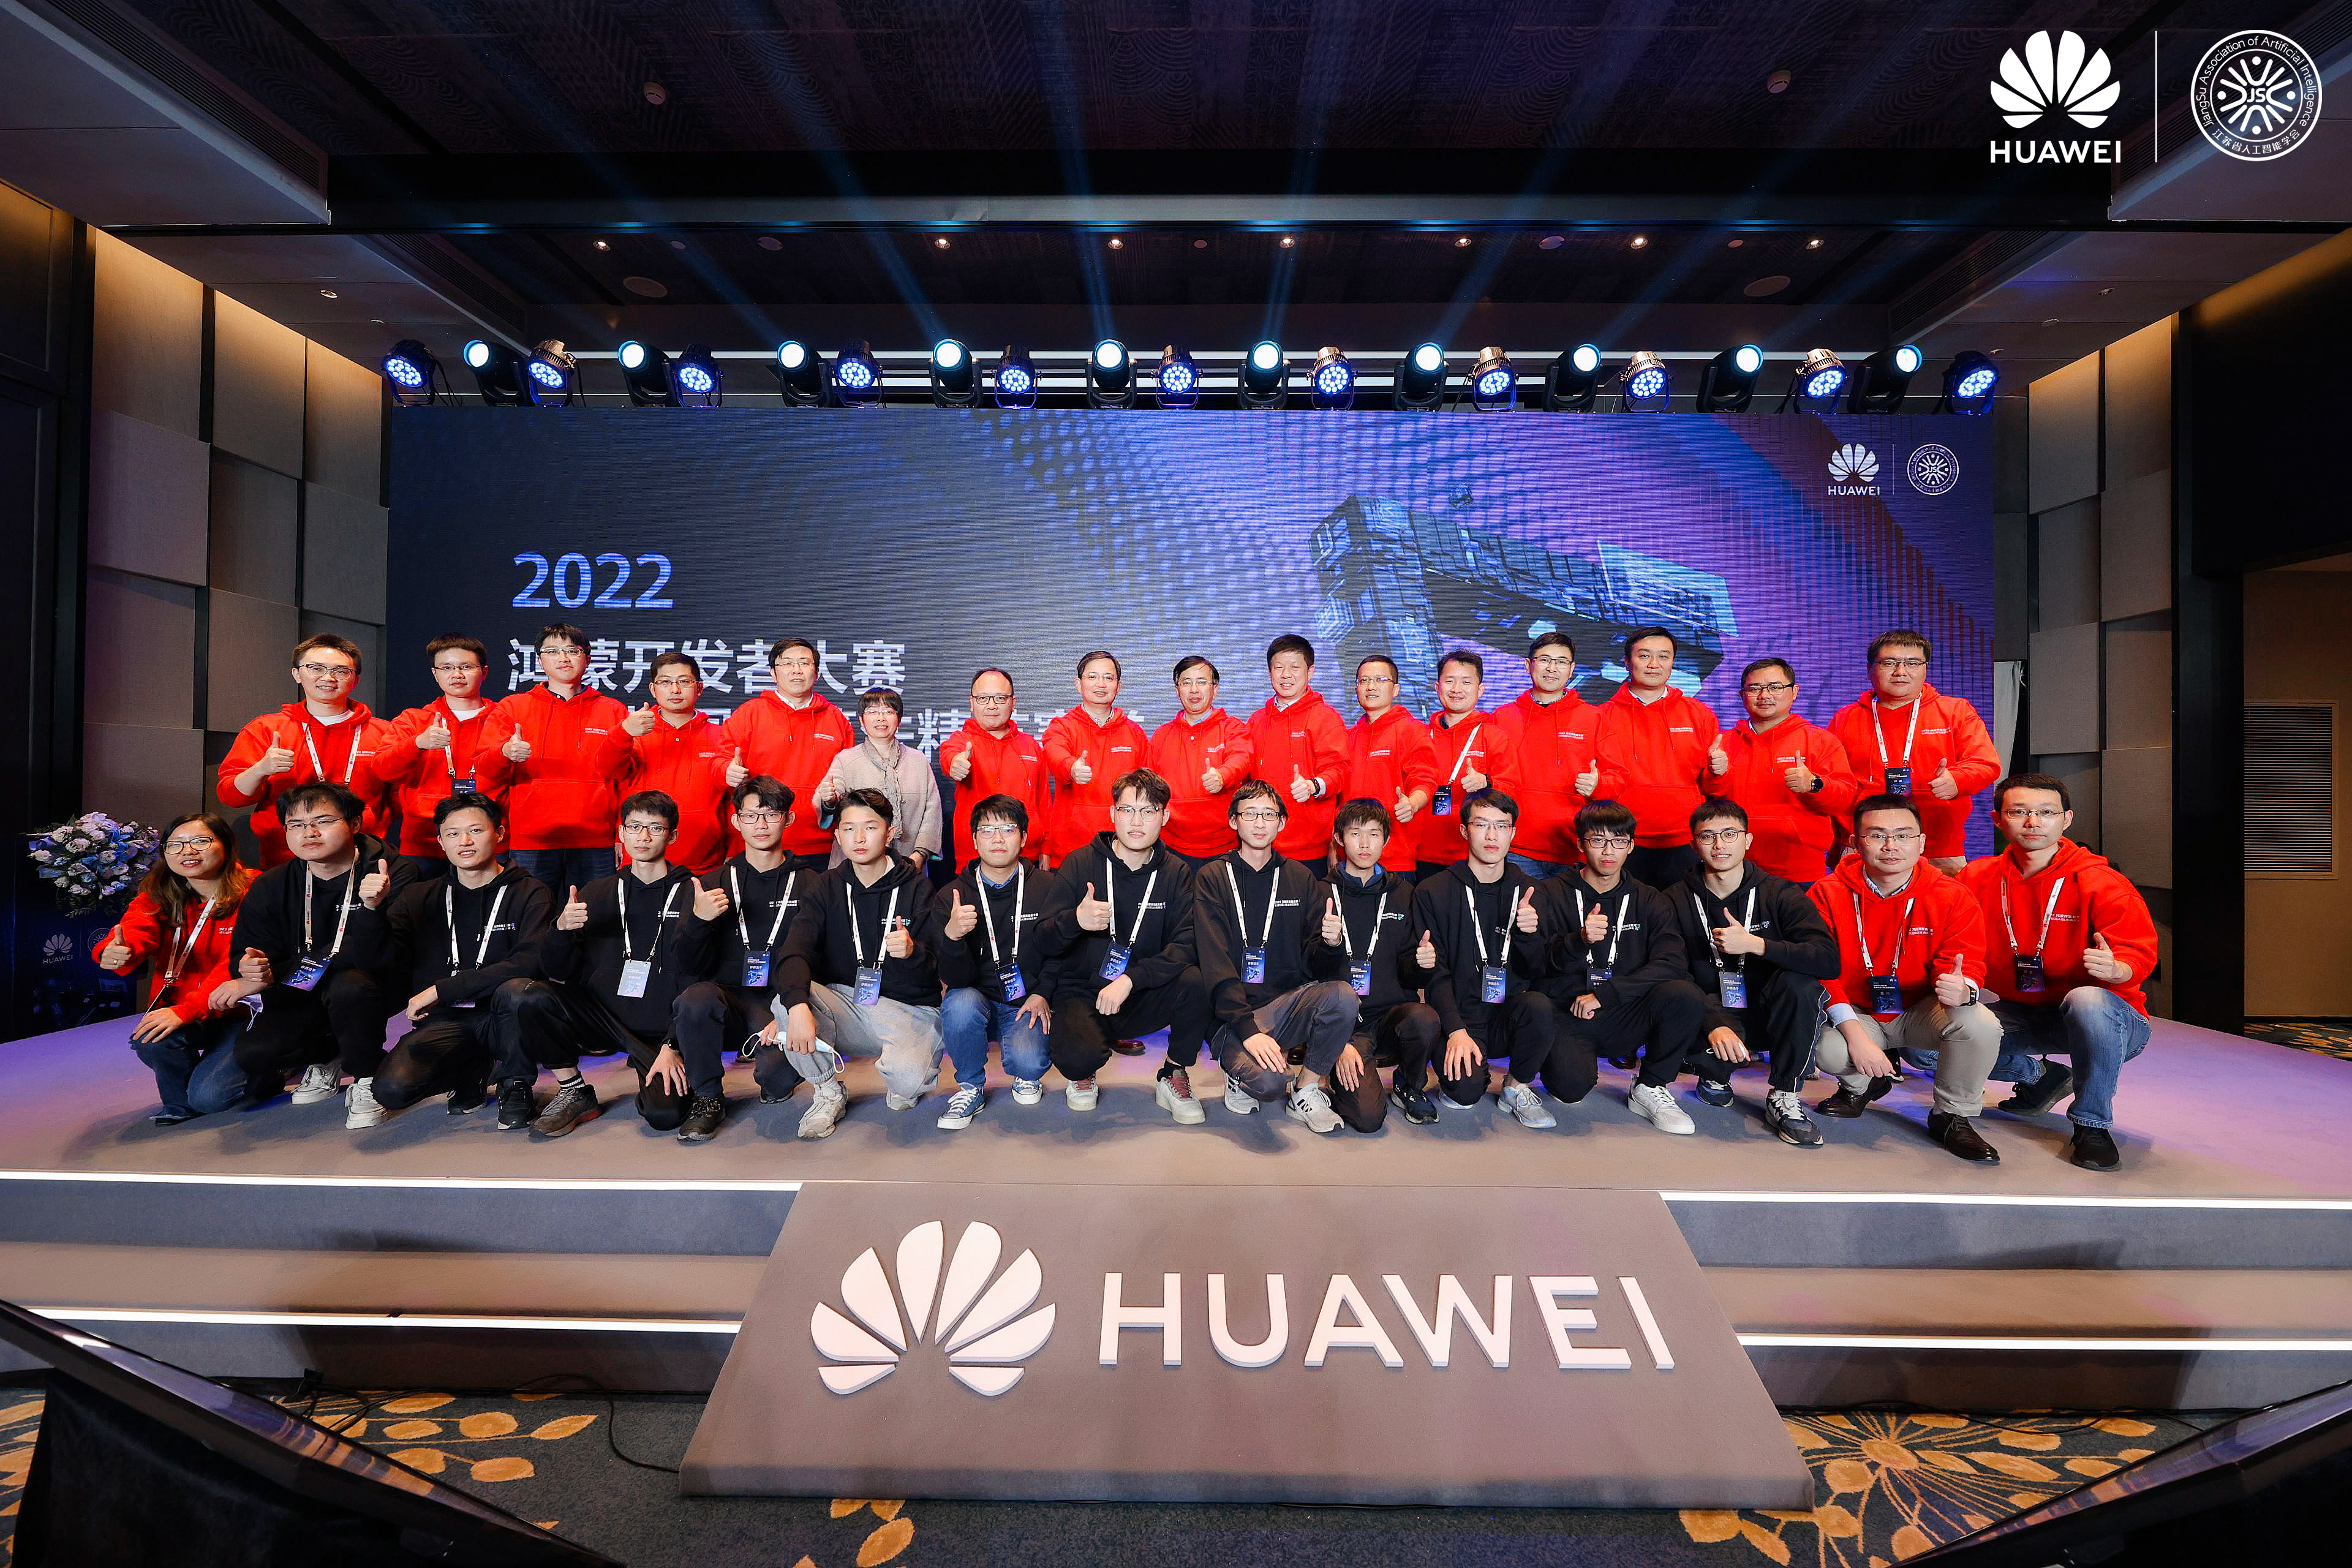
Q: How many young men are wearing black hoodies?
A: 12